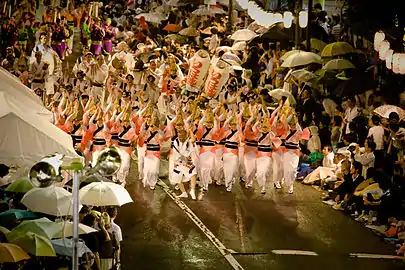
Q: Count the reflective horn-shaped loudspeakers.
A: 2